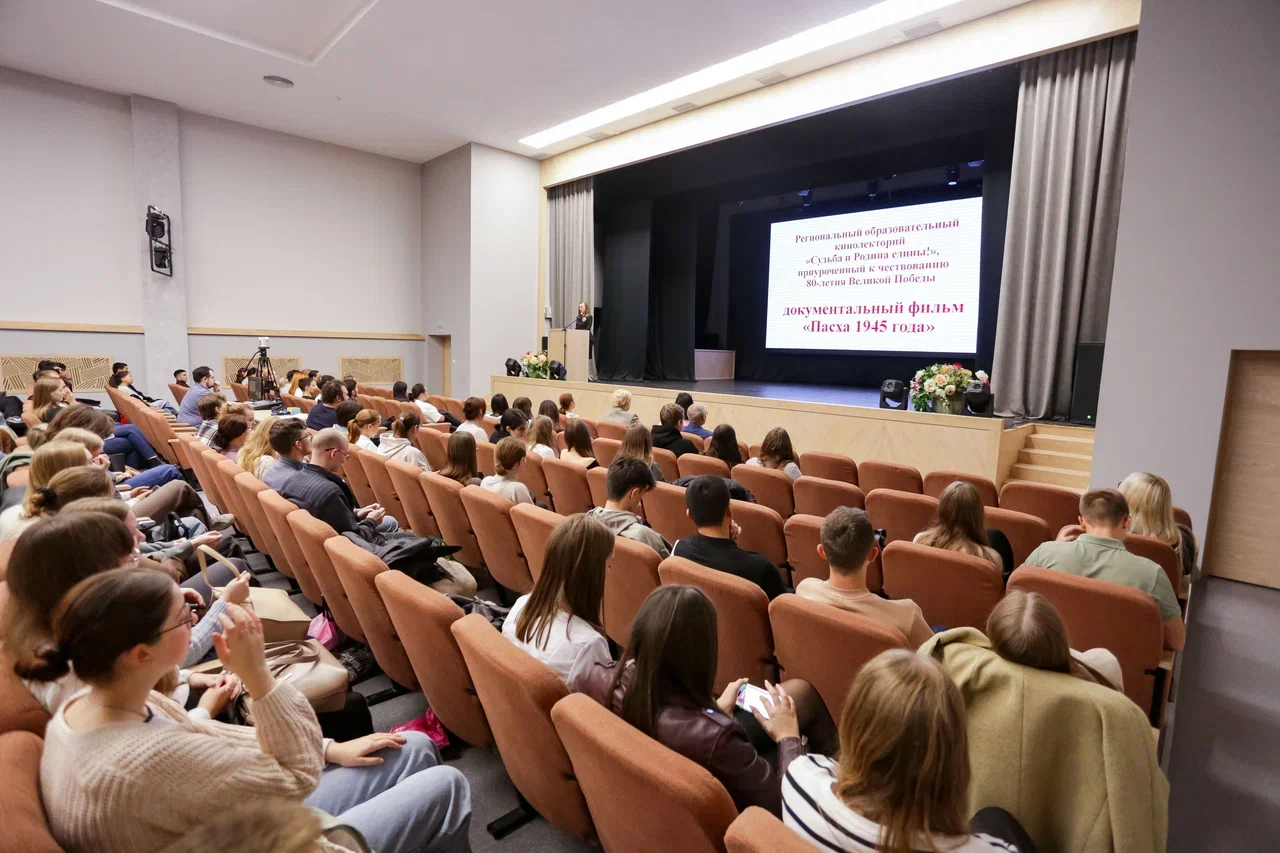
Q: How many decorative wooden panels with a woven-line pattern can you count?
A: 3